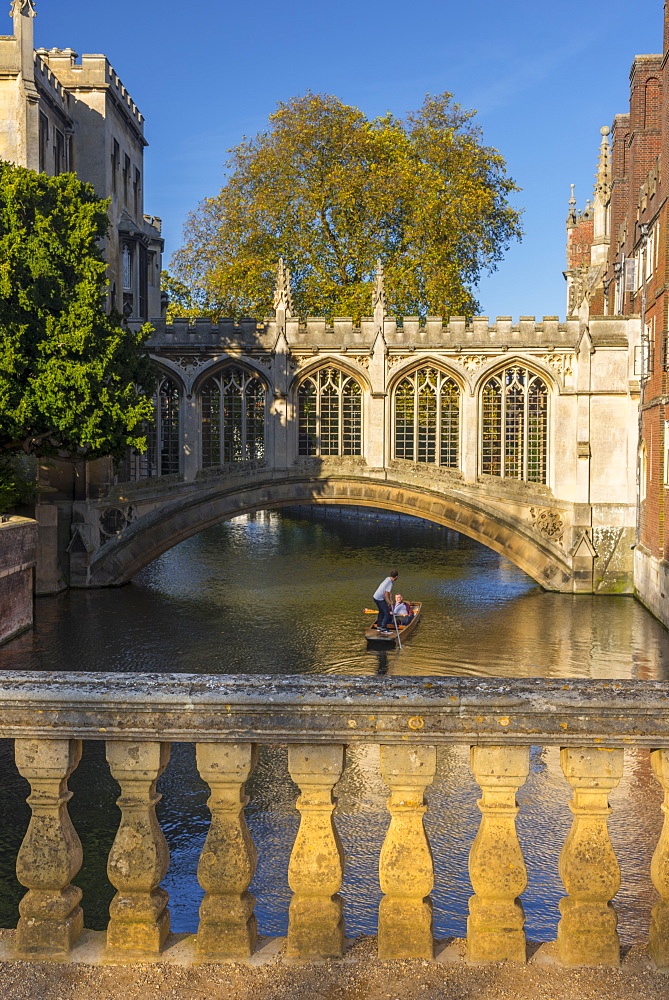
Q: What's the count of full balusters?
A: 7